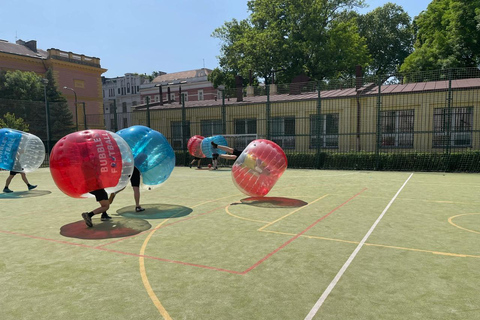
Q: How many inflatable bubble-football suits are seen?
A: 6